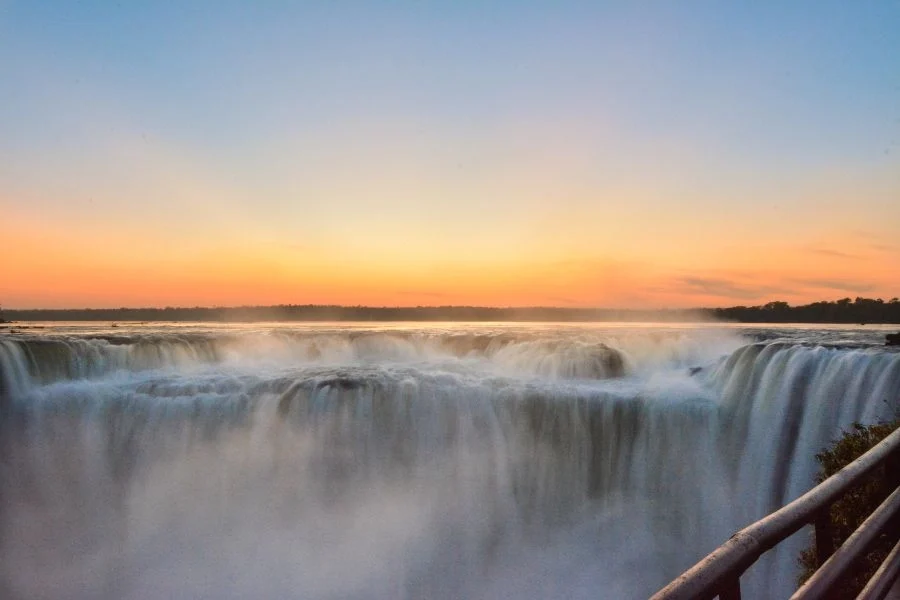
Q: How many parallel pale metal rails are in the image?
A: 3